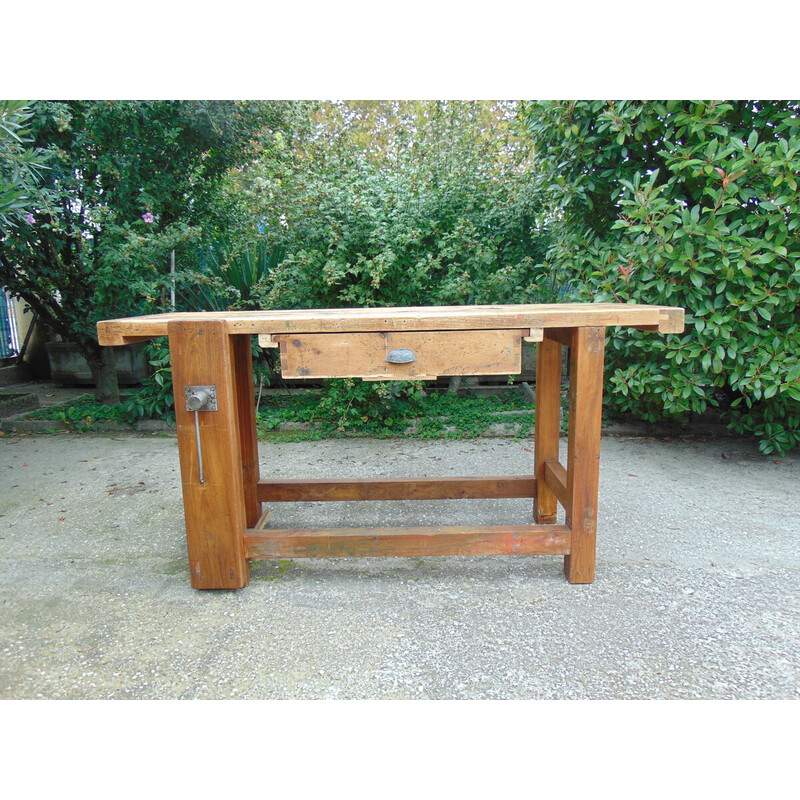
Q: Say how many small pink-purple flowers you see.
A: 2